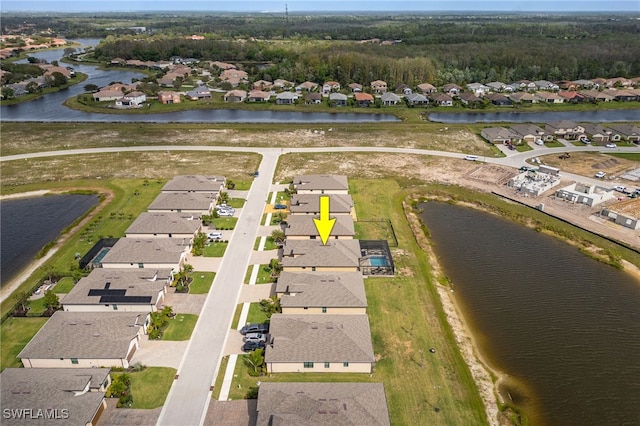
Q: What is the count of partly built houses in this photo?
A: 3